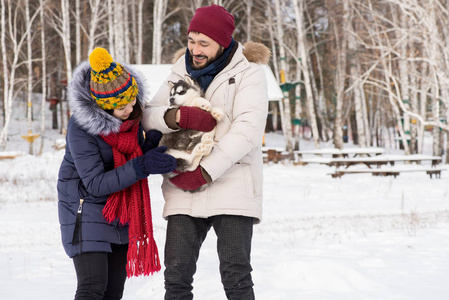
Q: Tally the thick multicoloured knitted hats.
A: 1